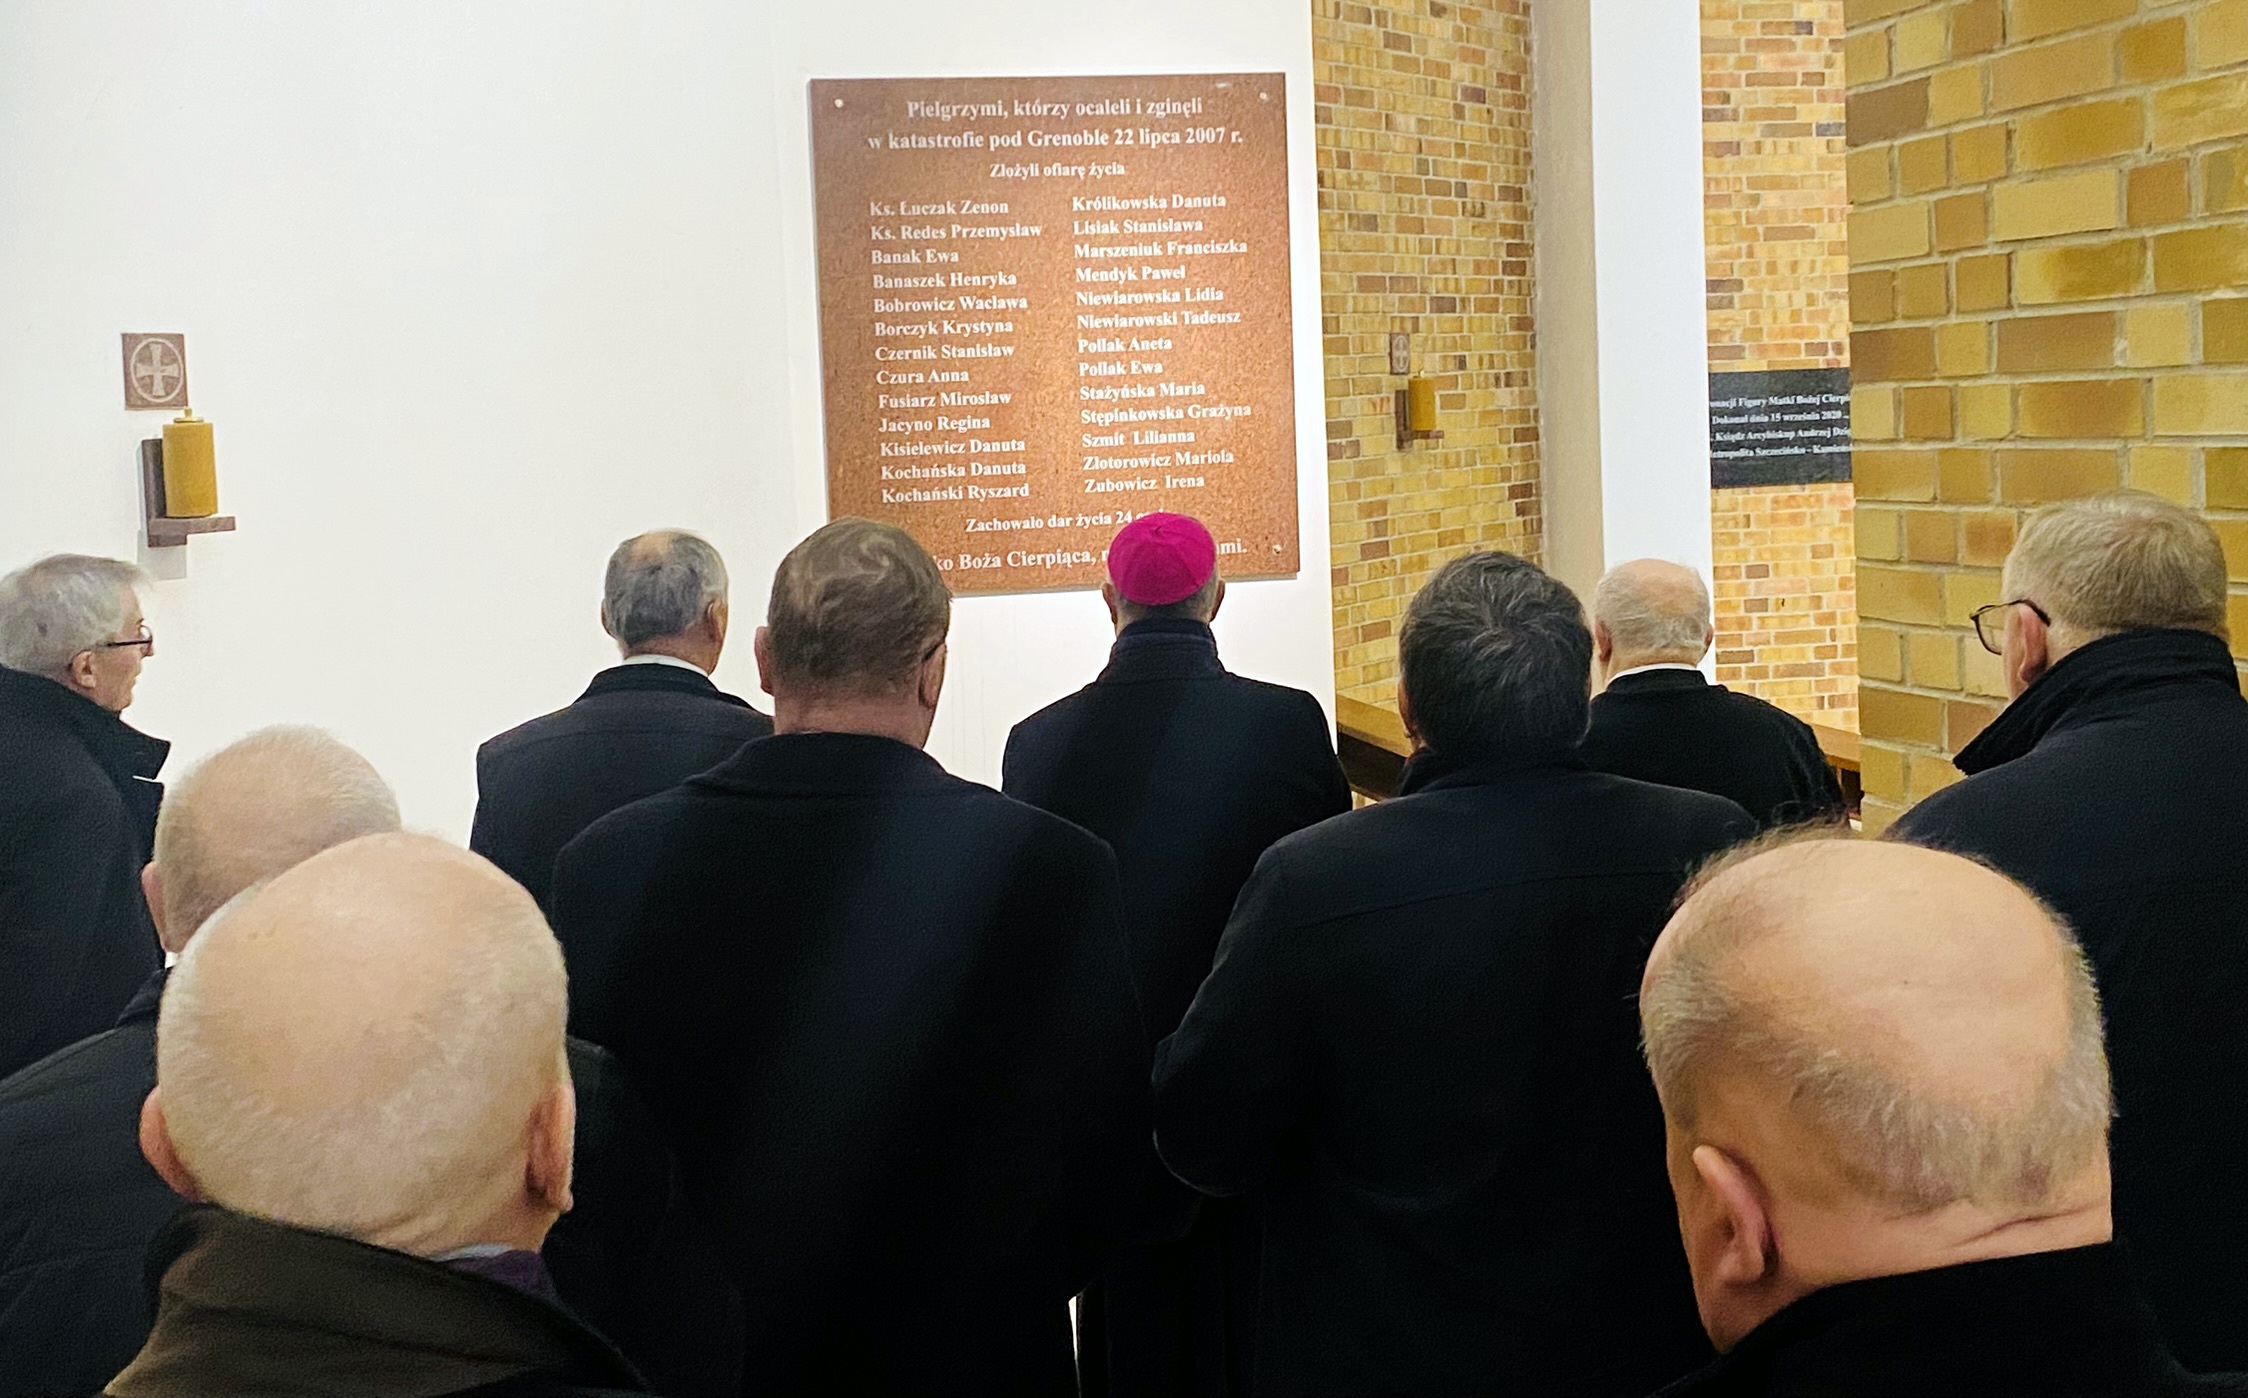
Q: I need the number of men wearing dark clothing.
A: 10